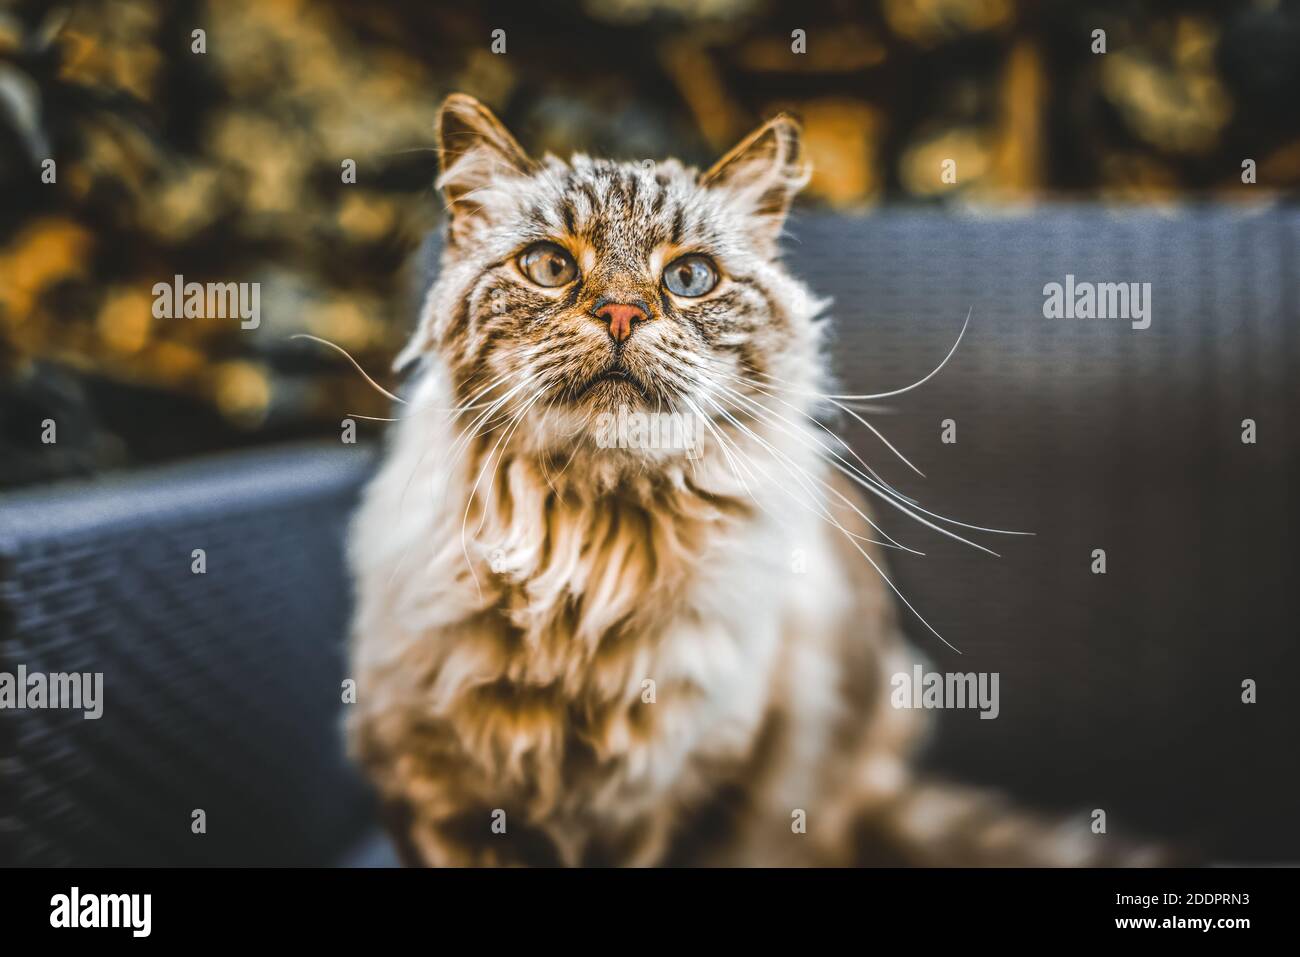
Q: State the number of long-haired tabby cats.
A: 1